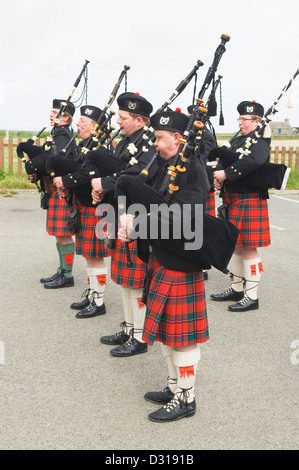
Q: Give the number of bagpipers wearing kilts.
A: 6